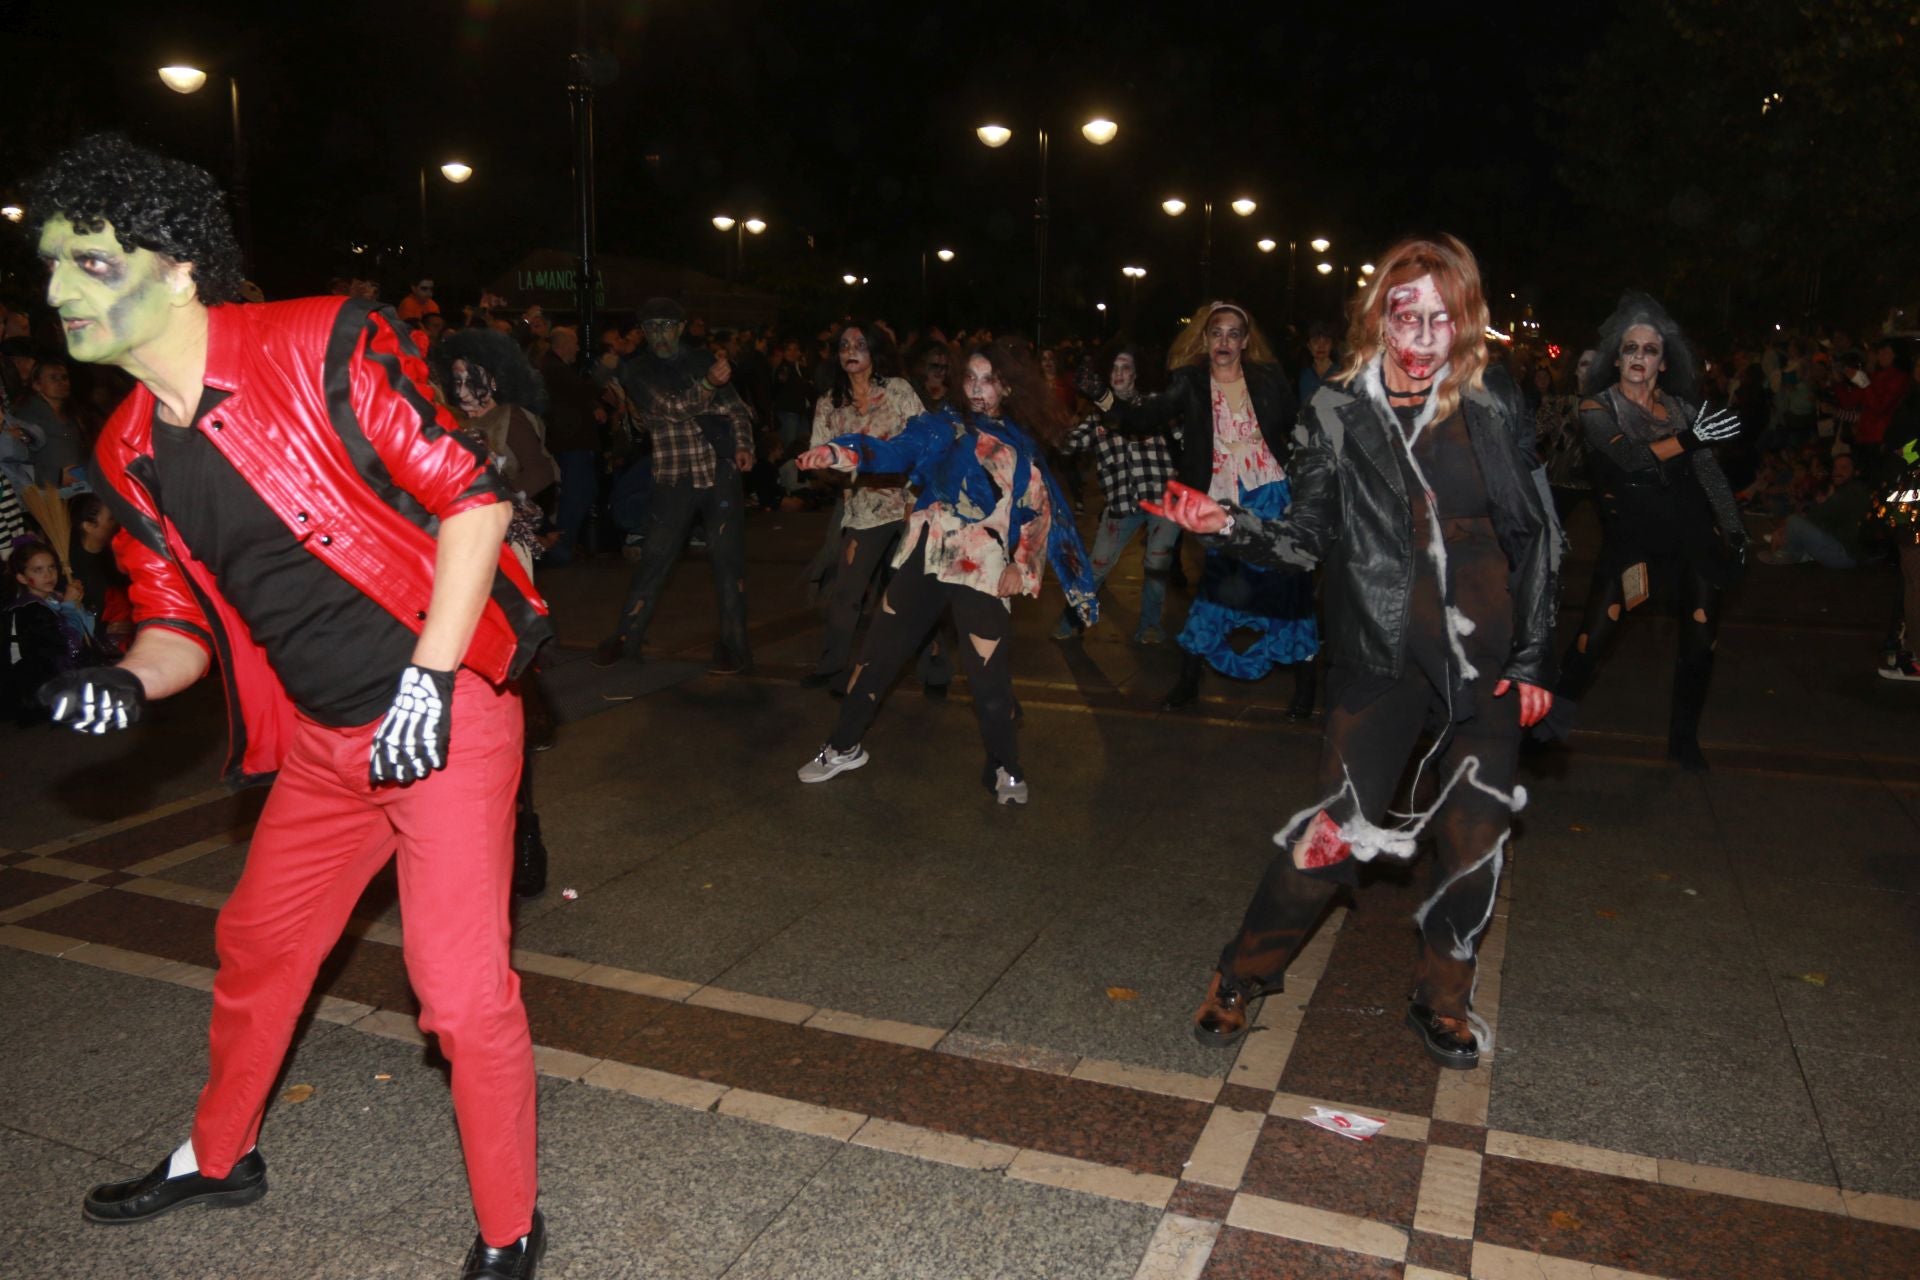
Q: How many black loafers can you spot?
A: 2